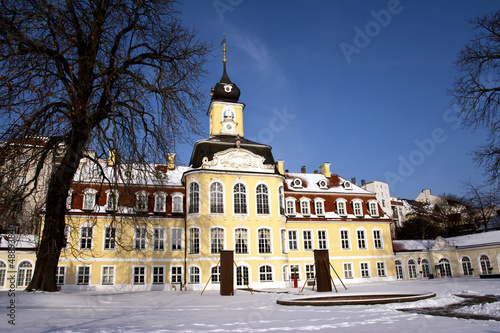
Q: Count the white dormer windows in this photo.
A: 15